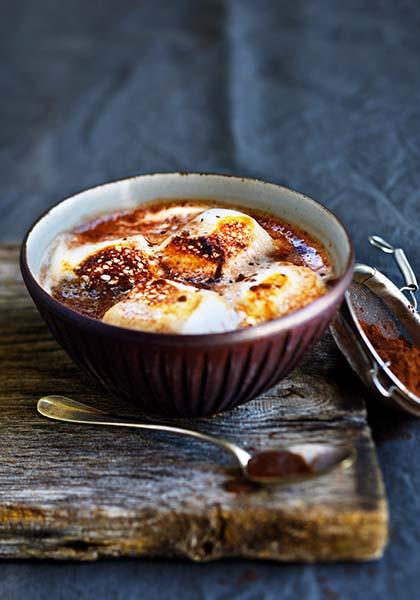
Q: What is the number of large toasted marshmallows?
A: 4